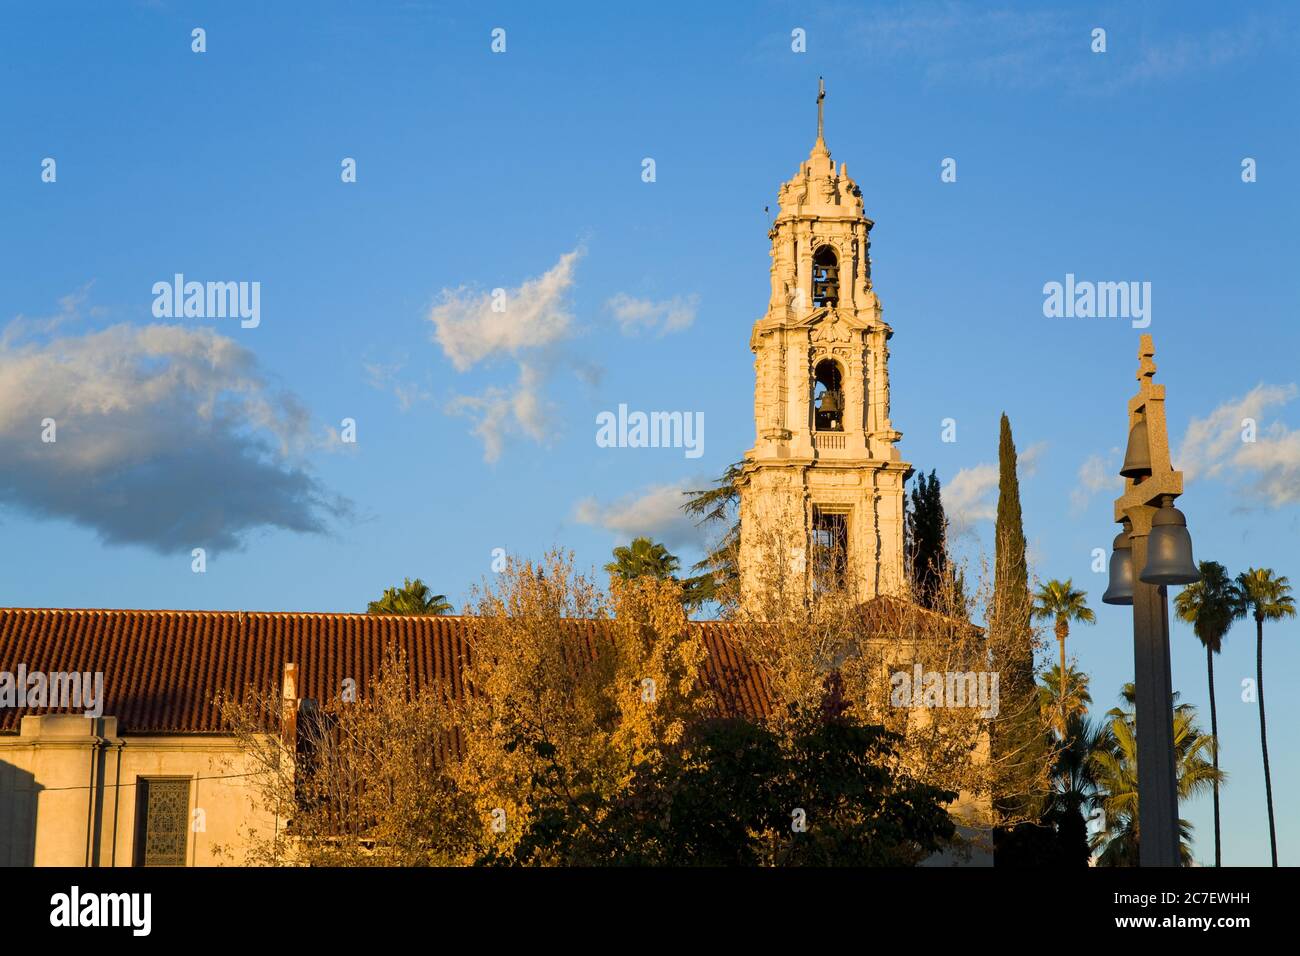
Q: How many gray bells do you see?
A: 3